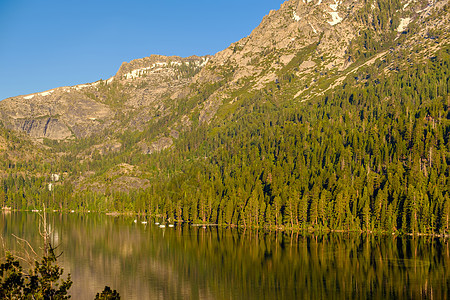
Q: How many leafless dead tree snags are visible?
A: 1